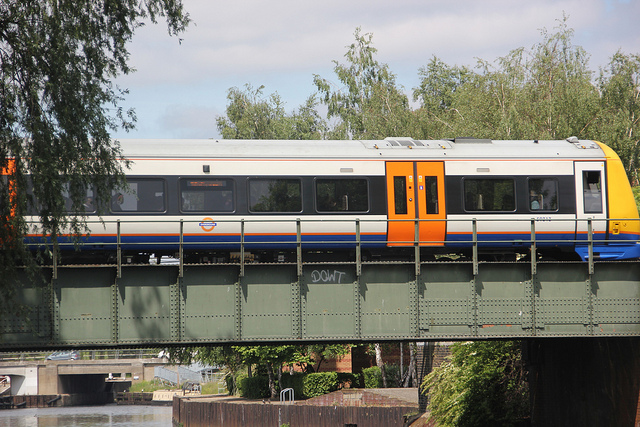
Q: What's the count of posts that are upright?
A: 10